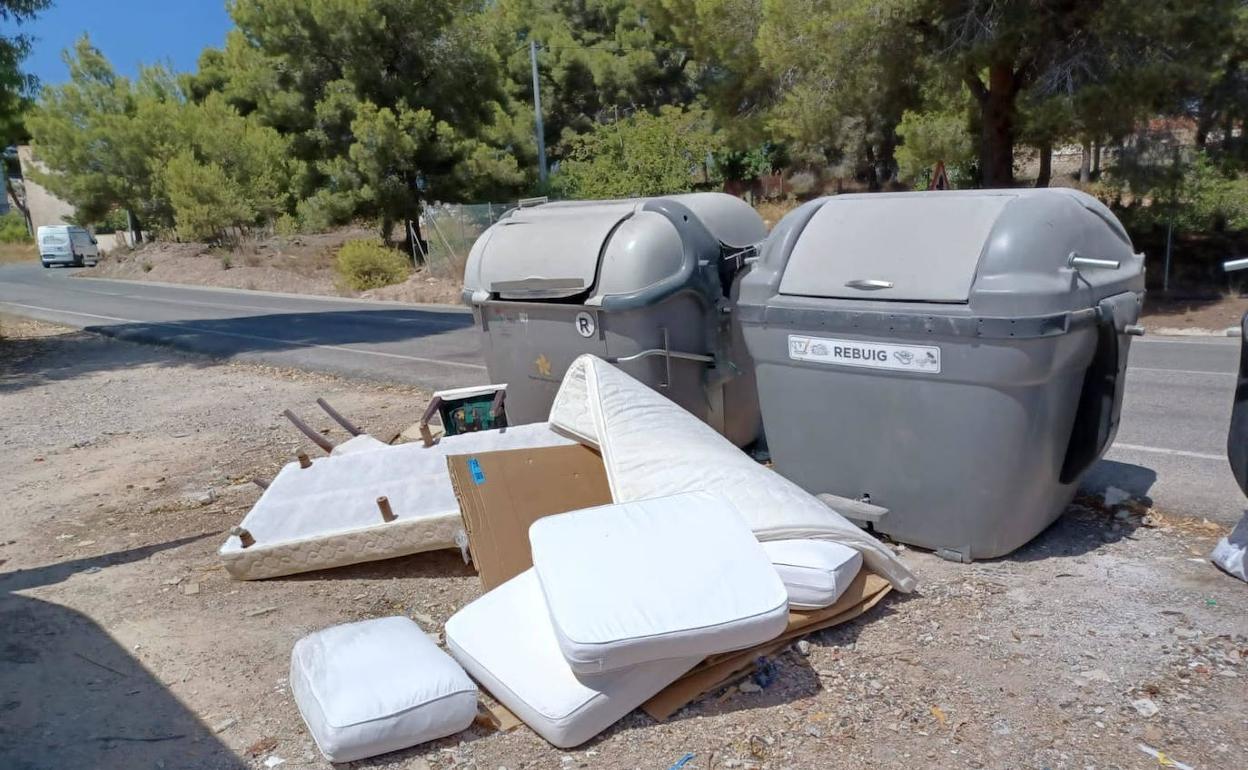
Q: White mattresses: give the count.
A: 2